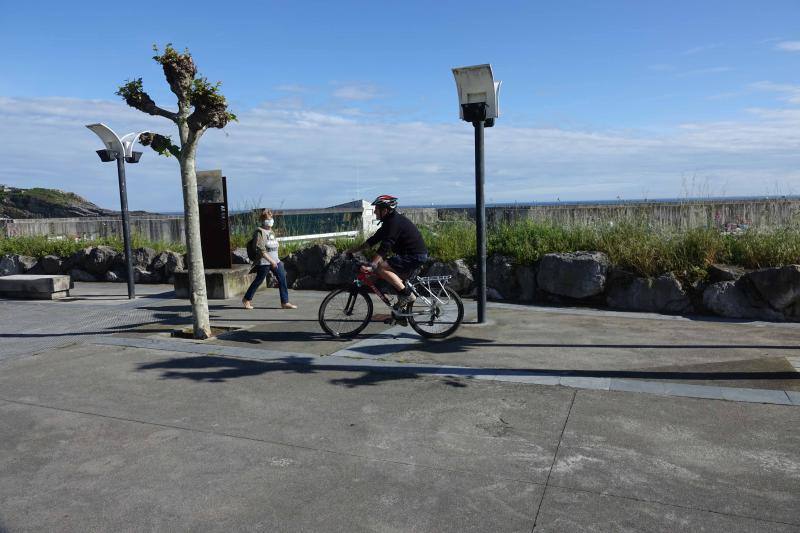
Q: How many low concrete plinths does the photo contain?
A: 2